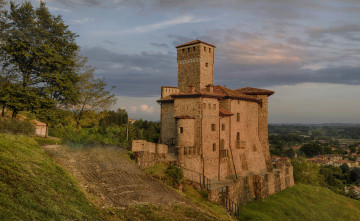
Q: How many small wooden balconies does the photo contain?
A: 2